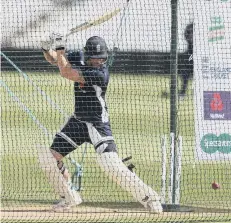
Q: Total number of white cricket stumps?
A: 3